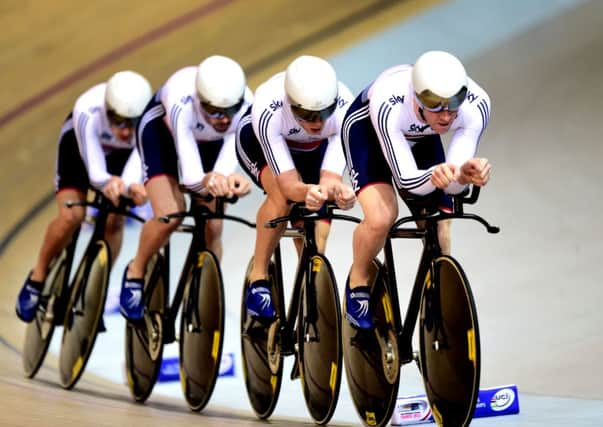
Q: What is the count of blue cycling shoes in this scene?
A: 4